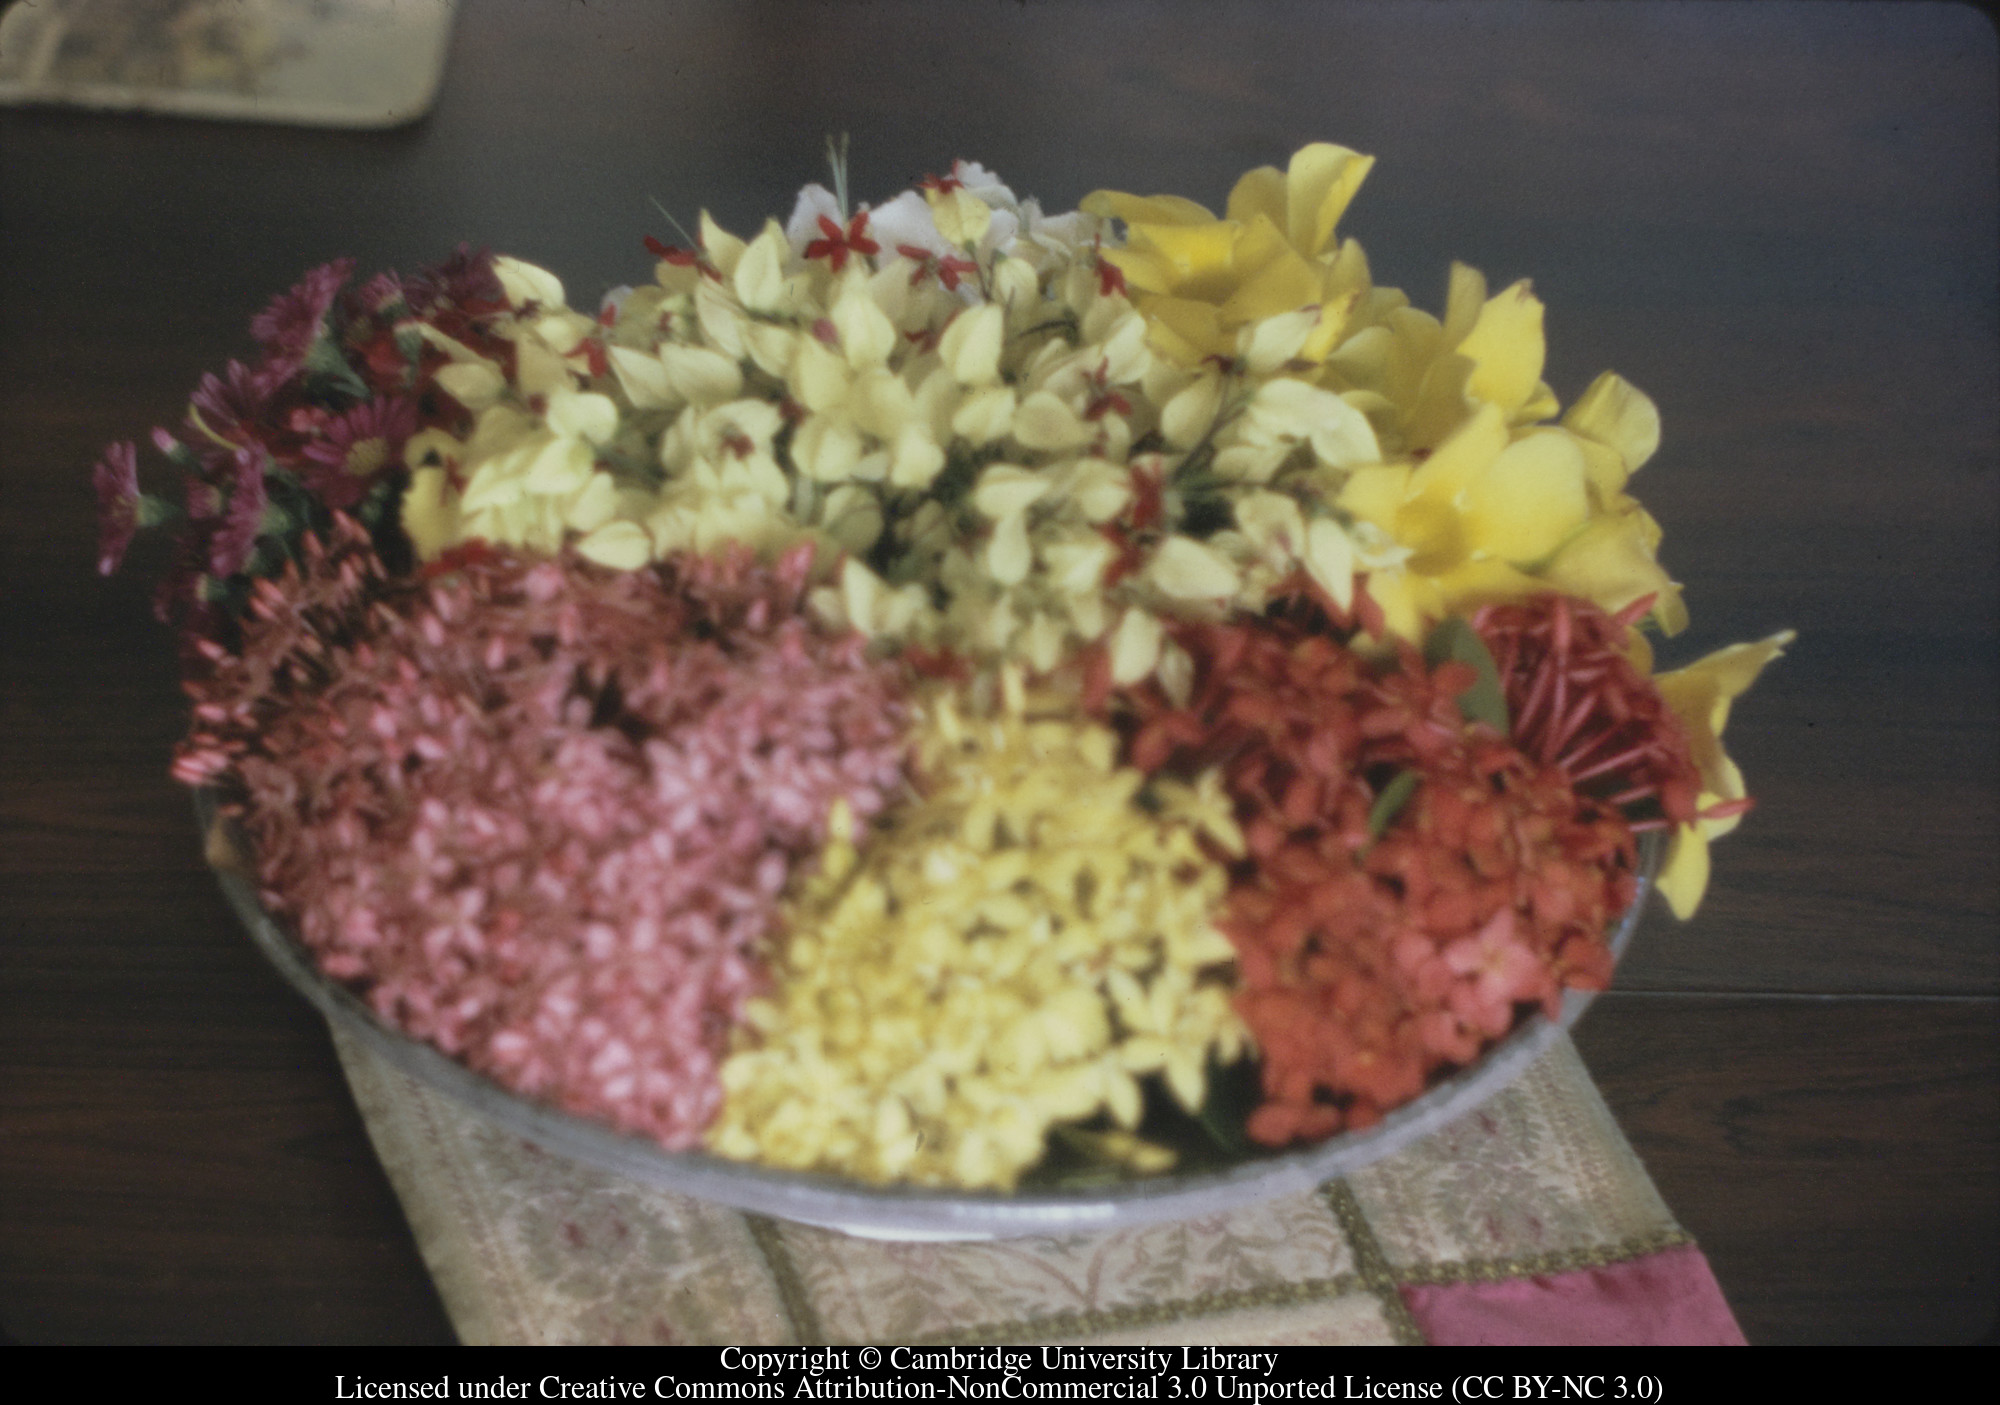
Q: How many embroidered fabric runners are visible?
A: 1